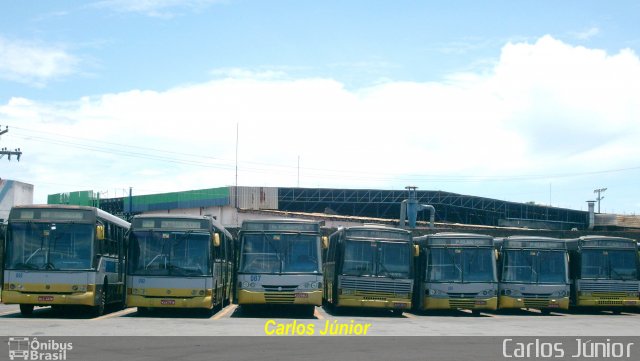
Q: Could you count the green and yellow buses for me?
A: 7